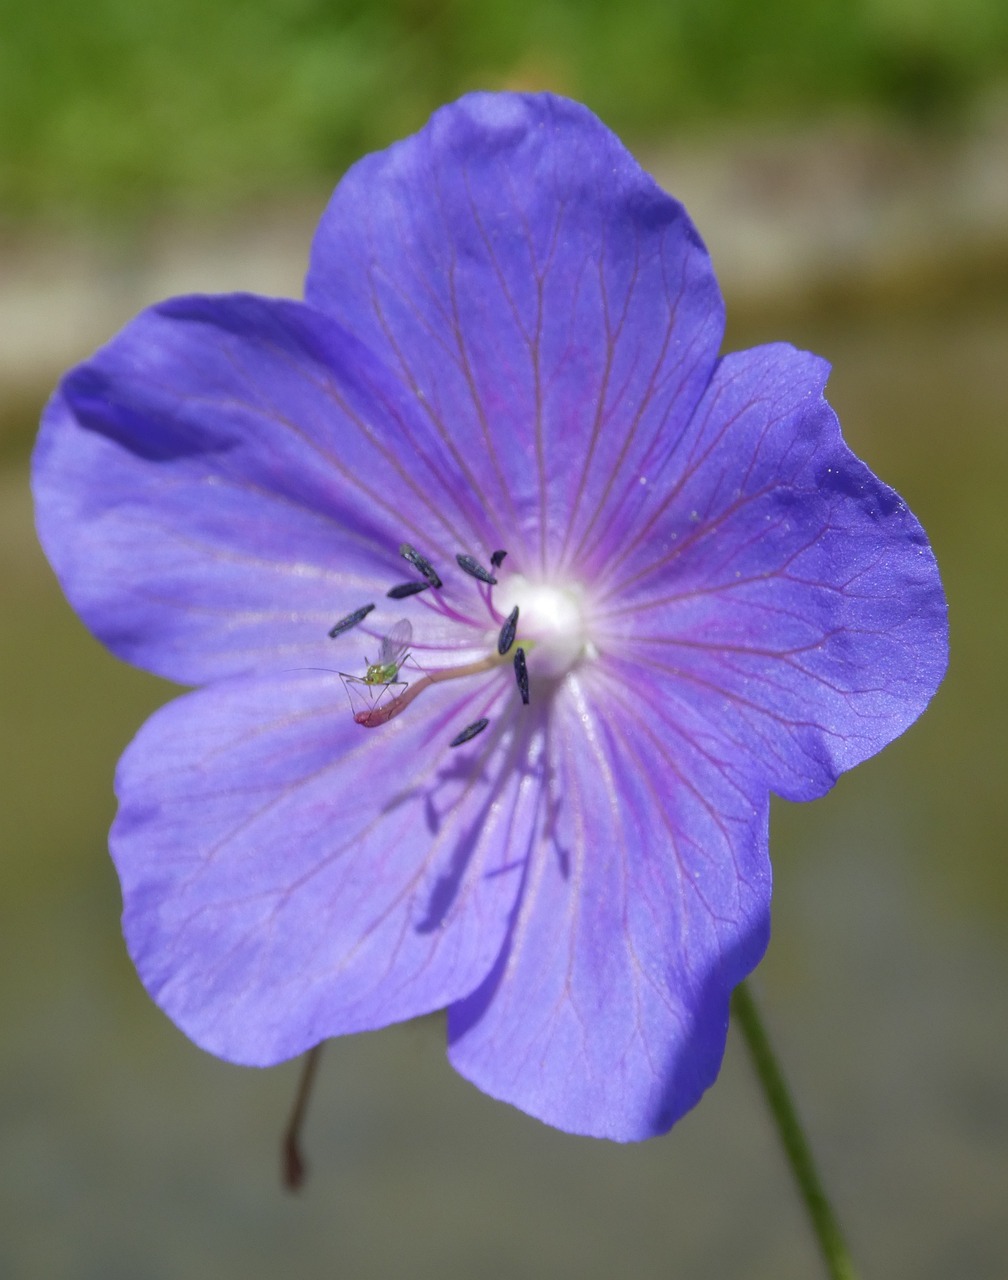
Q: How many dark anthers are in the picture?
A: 8